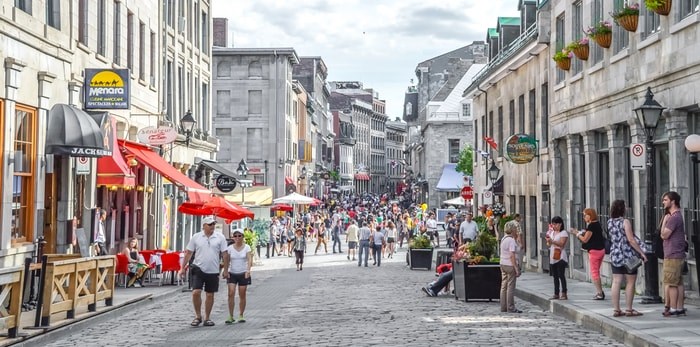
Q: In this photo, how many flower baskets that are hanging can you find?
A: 5